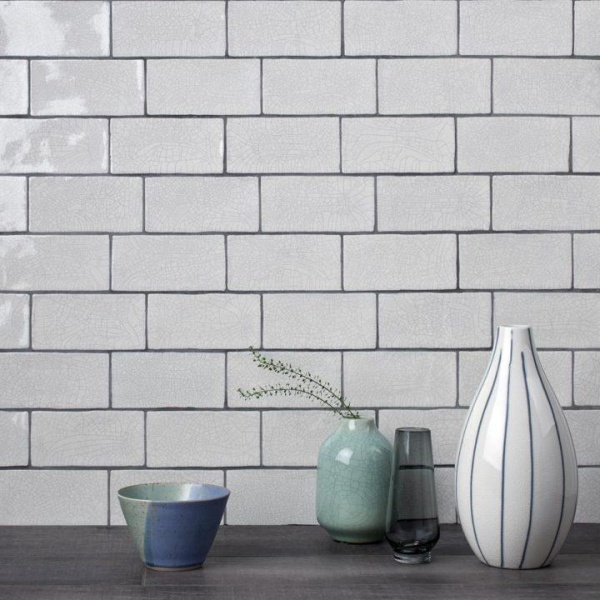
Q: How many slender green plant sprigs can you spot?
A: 2